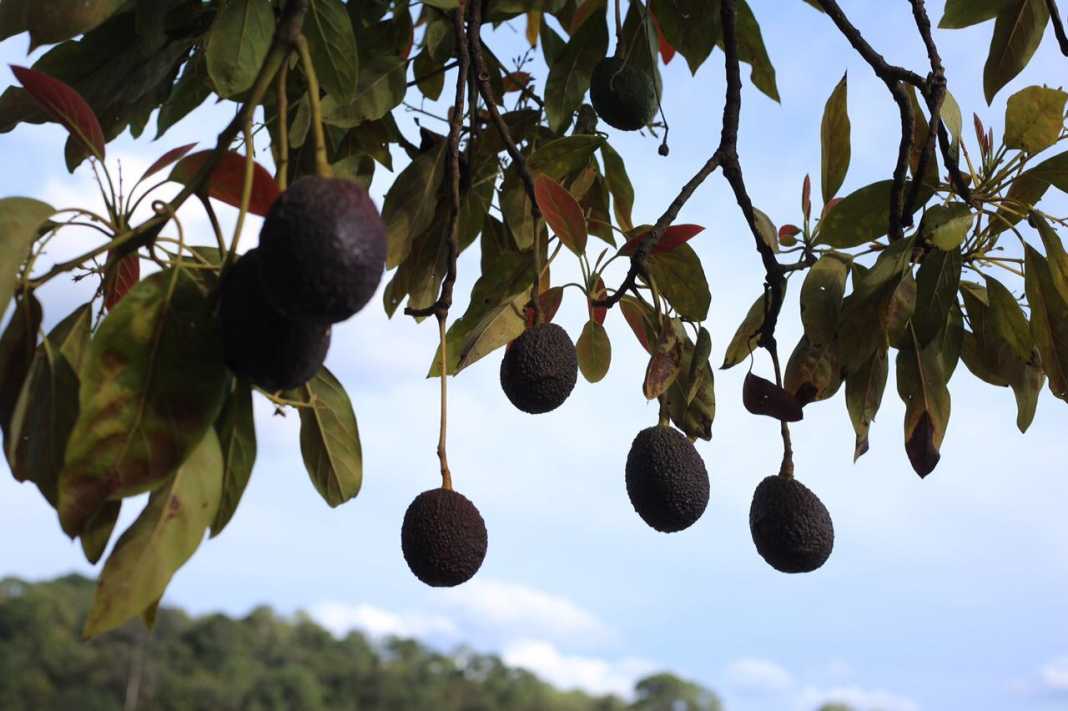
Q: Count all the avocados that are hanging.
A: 7